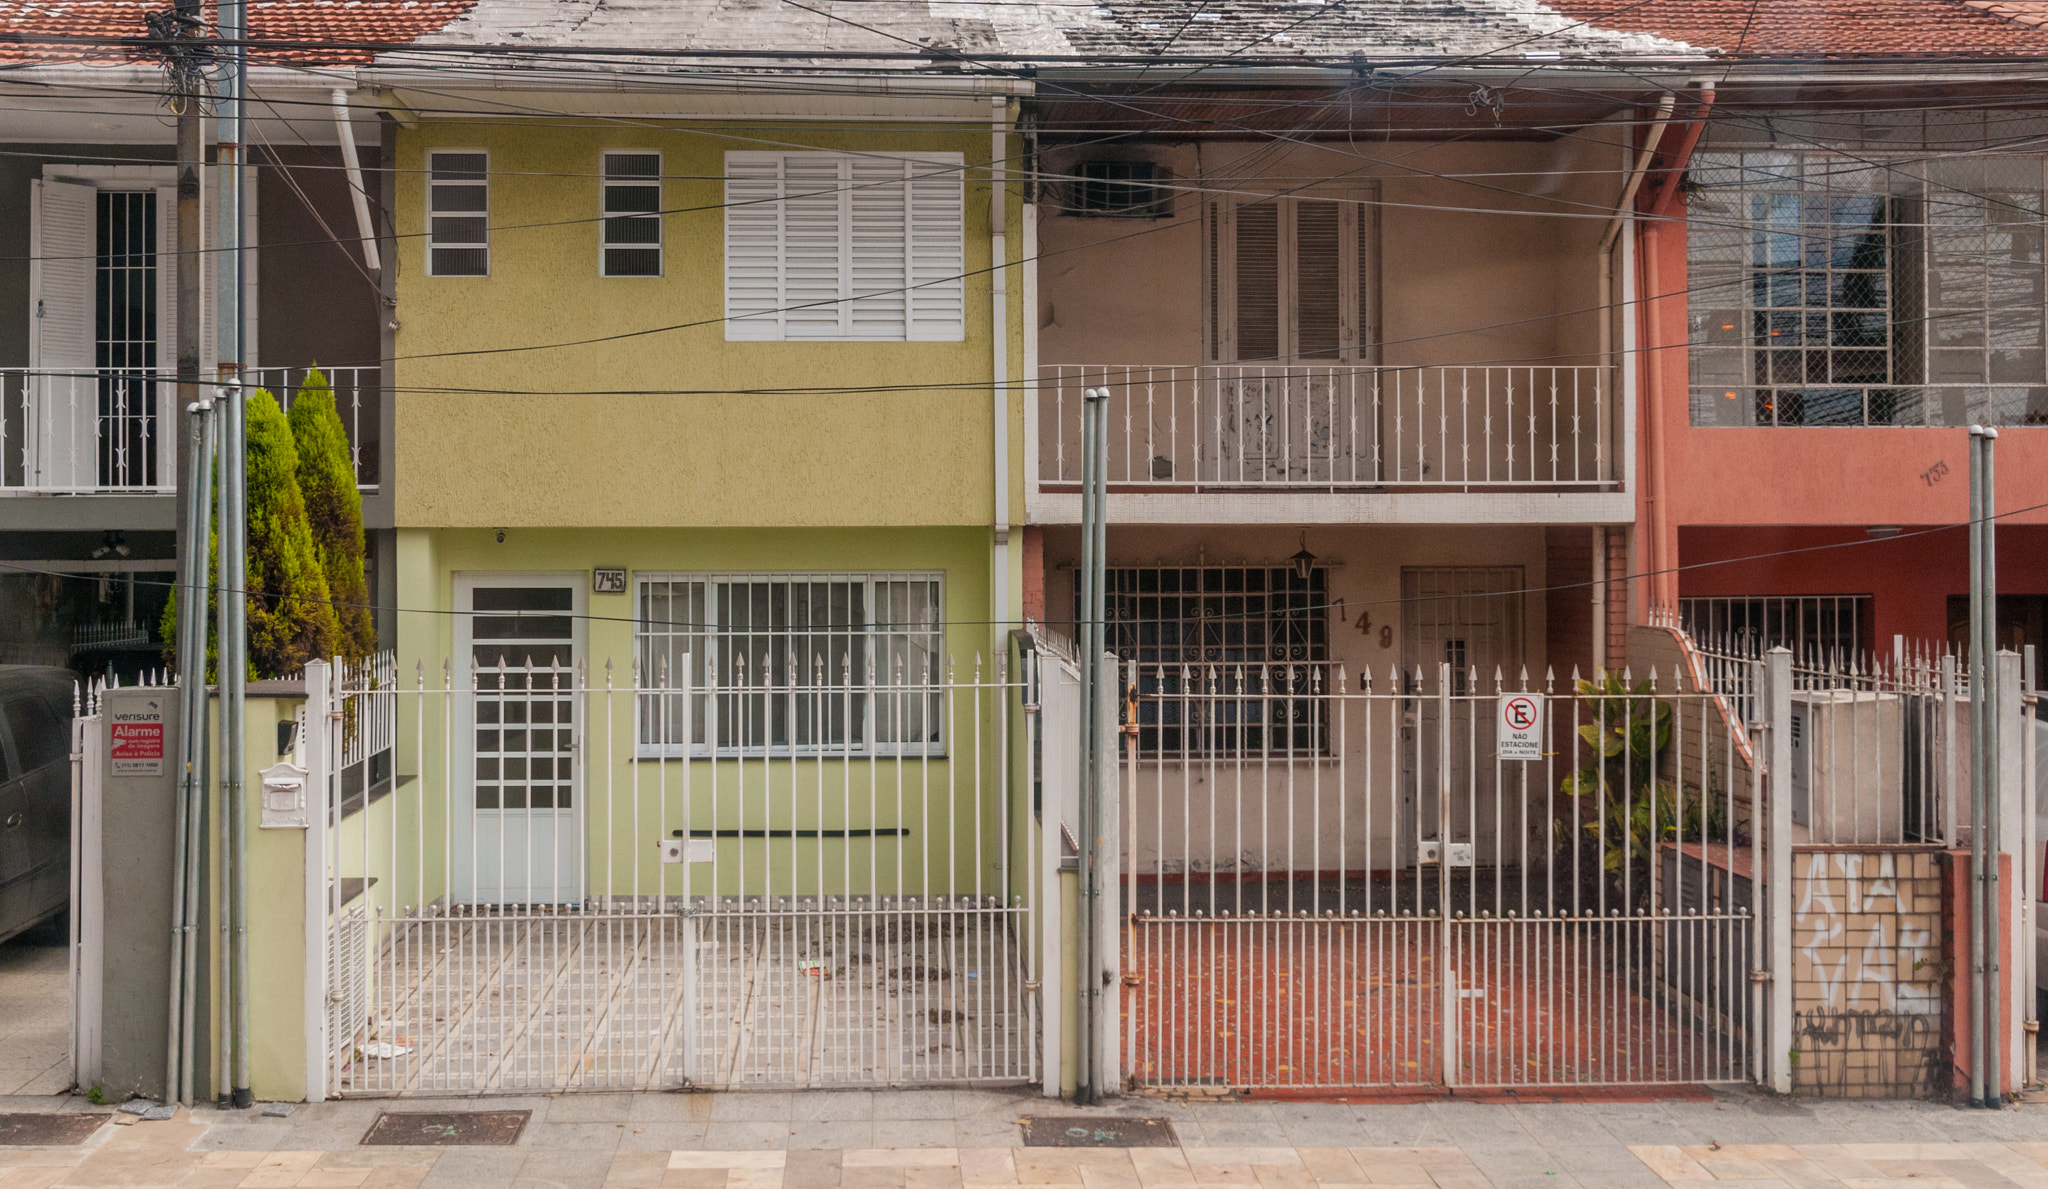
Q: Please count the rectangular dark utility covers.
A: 3